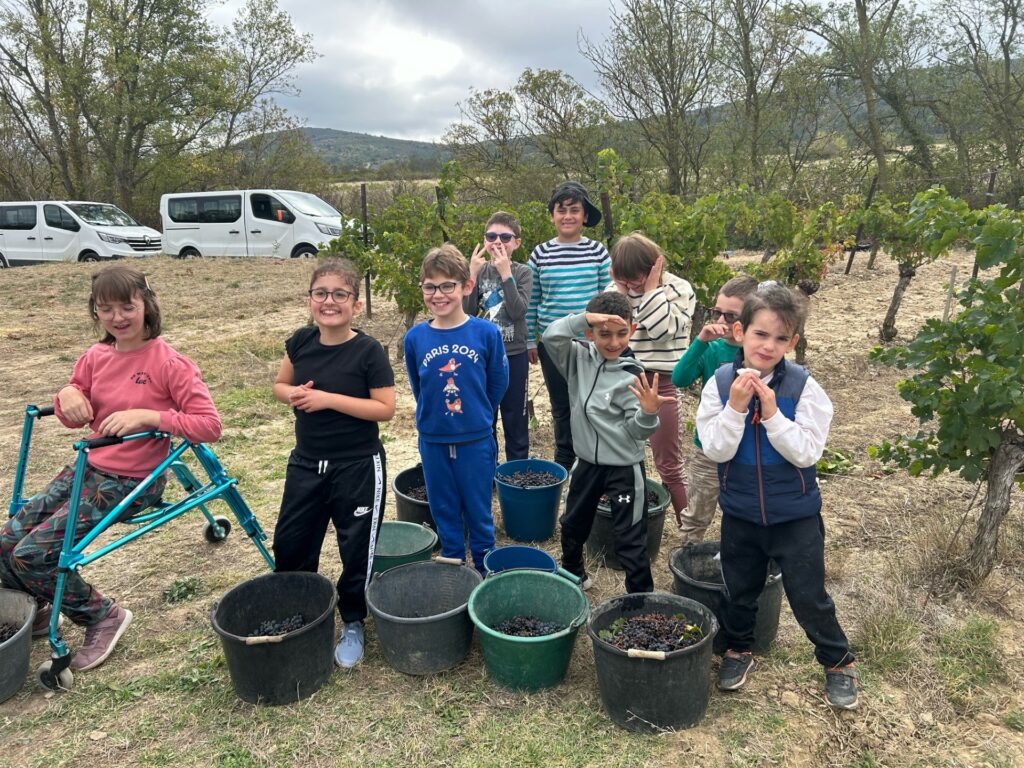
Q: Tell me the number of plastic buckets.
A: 11